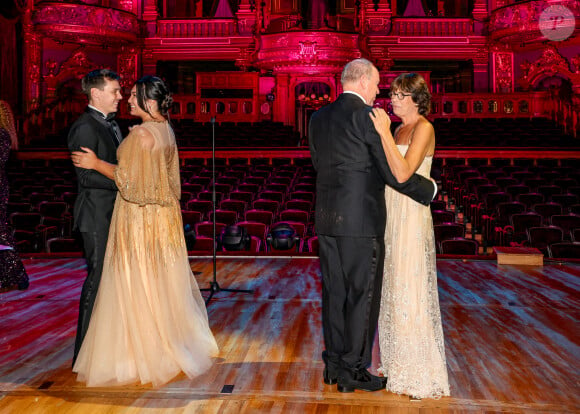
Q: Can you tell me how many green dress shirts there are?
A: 0